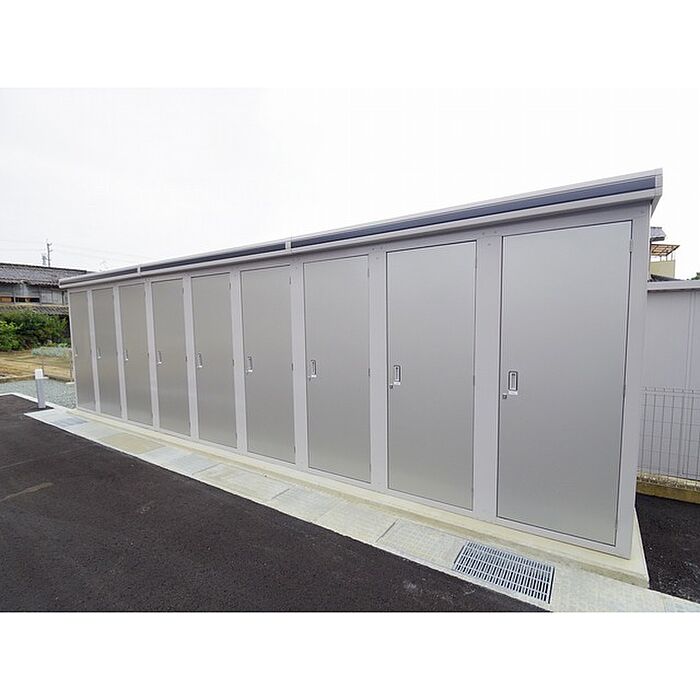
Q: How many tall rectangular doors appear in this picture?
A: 9